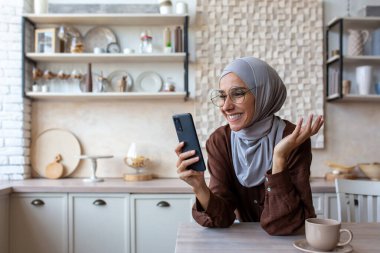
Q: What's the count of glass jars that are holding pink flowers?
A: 1